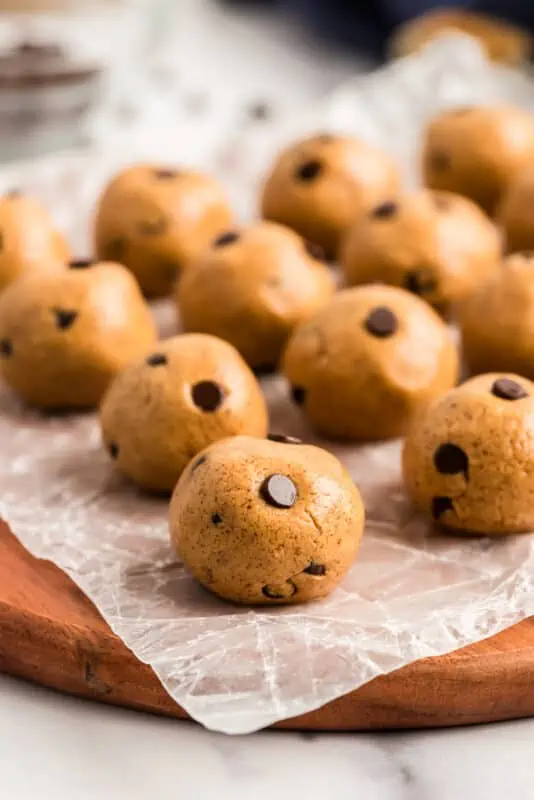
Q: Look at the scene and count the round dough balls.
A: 13